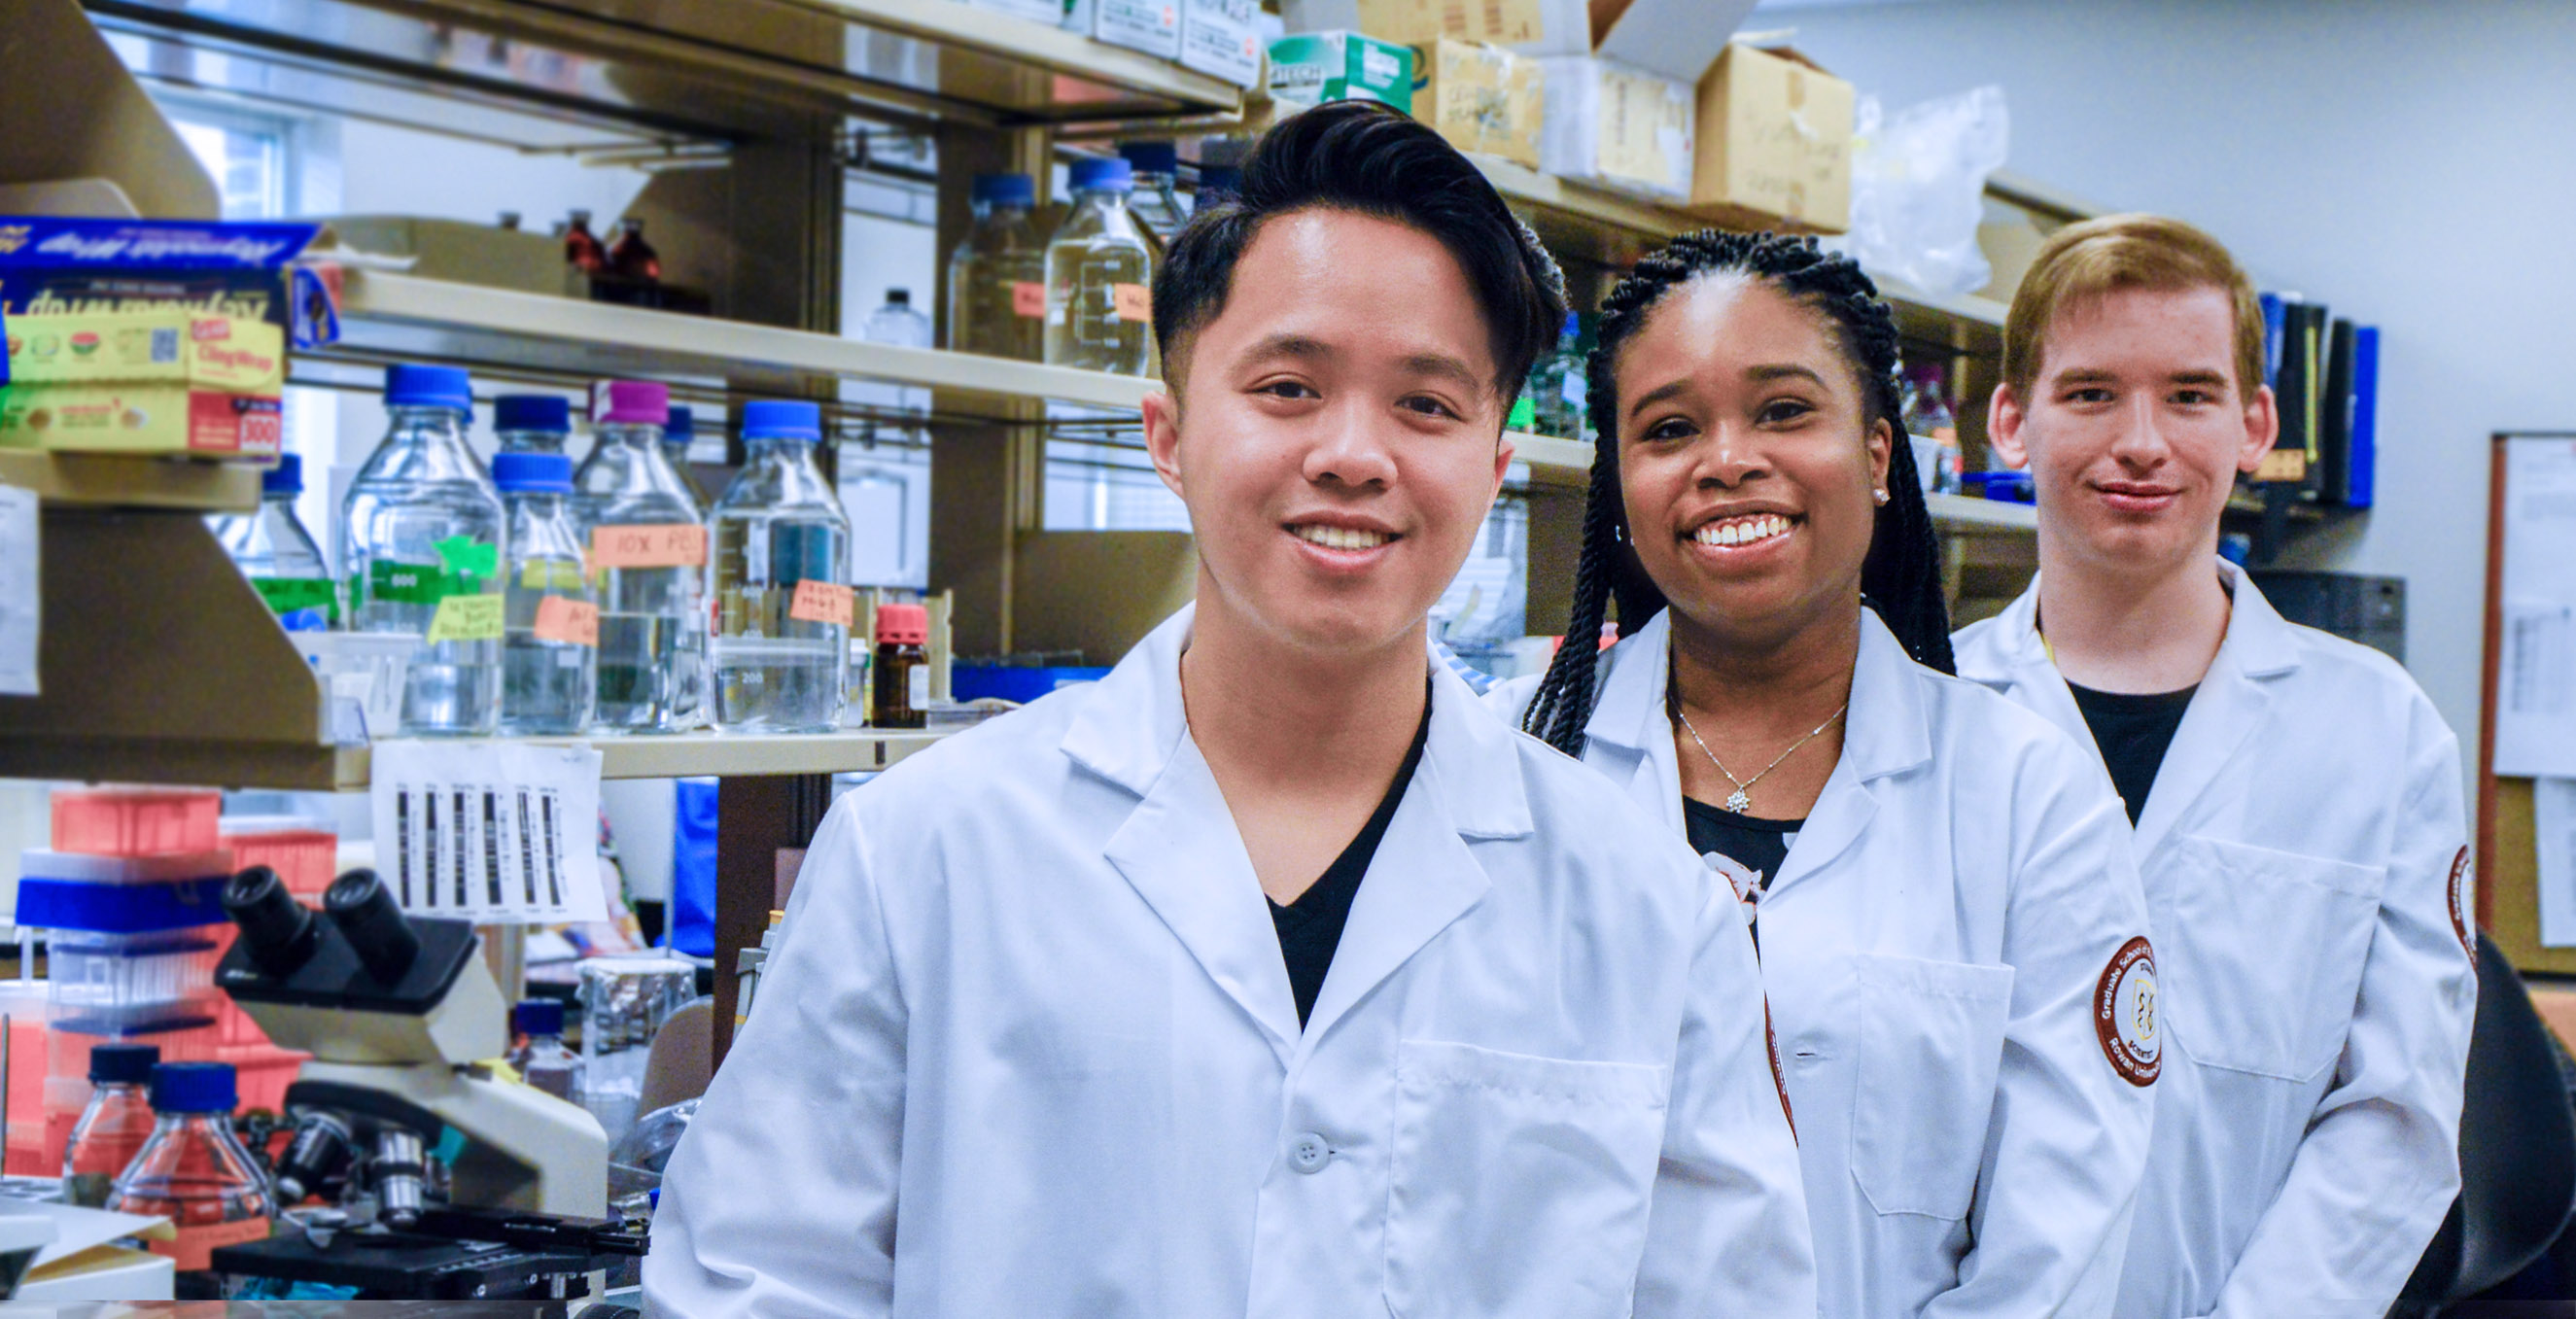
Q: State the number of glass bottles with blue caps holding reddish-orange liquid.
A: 2